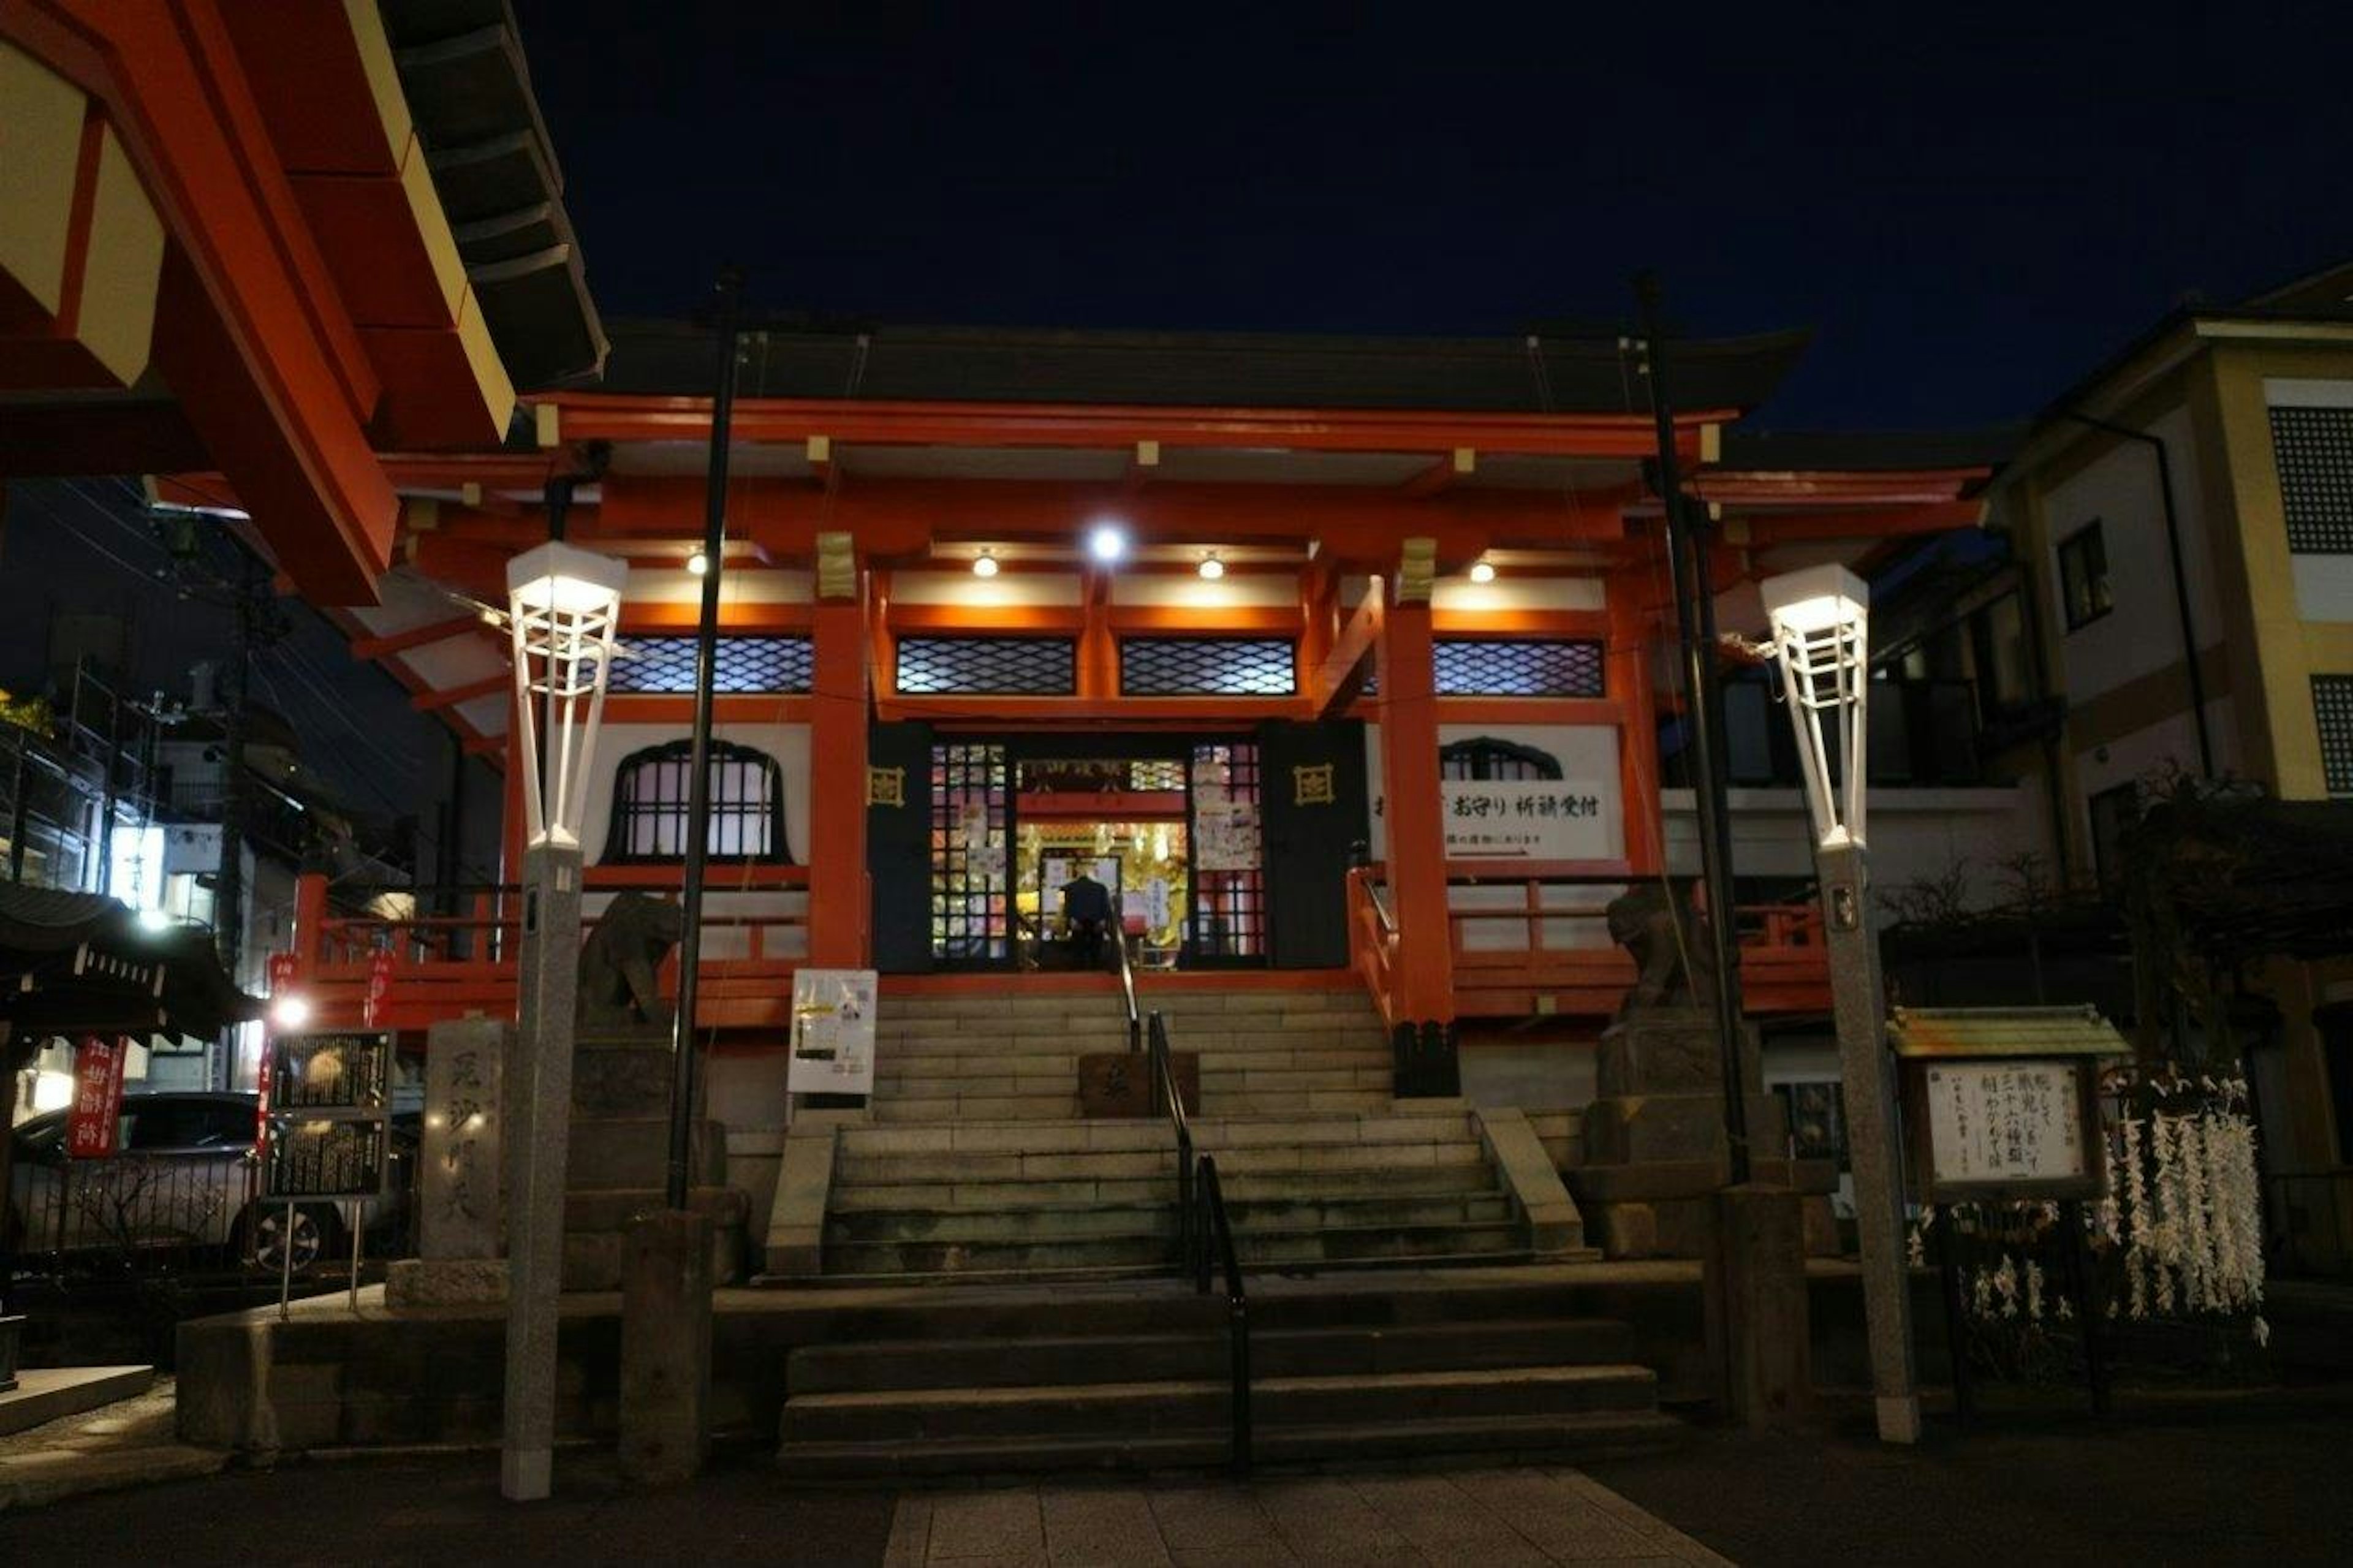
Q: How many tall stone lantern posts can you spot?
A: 2